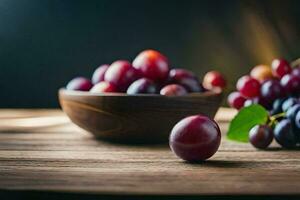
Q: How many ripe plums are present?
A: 11